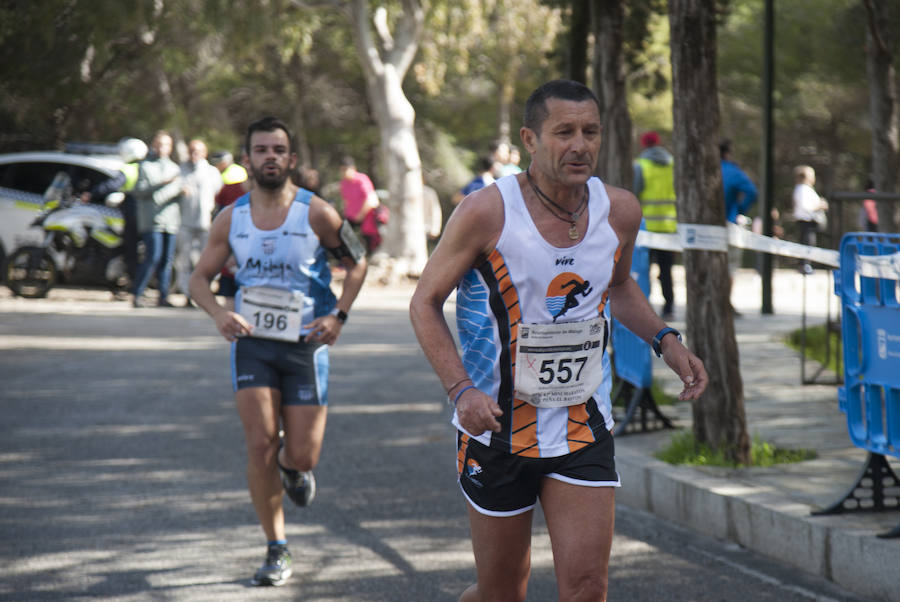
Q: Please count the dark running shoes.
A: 2